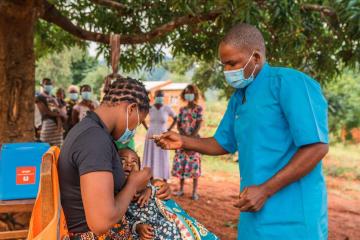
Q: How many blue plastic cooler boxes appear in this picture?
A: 1